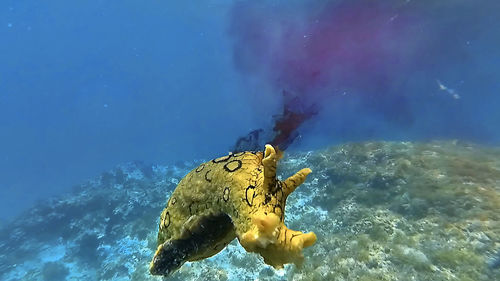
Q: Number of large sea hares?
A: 1